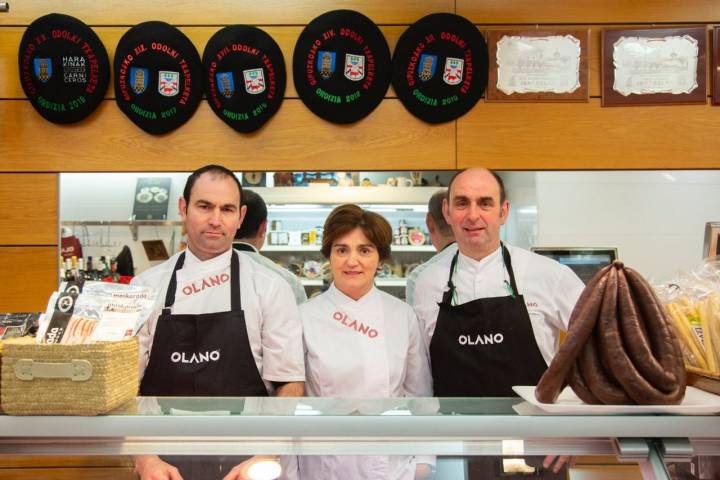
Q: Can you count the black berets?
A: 5